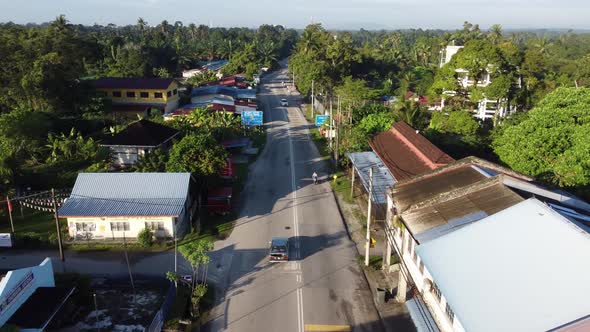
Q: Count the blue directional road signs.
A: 2